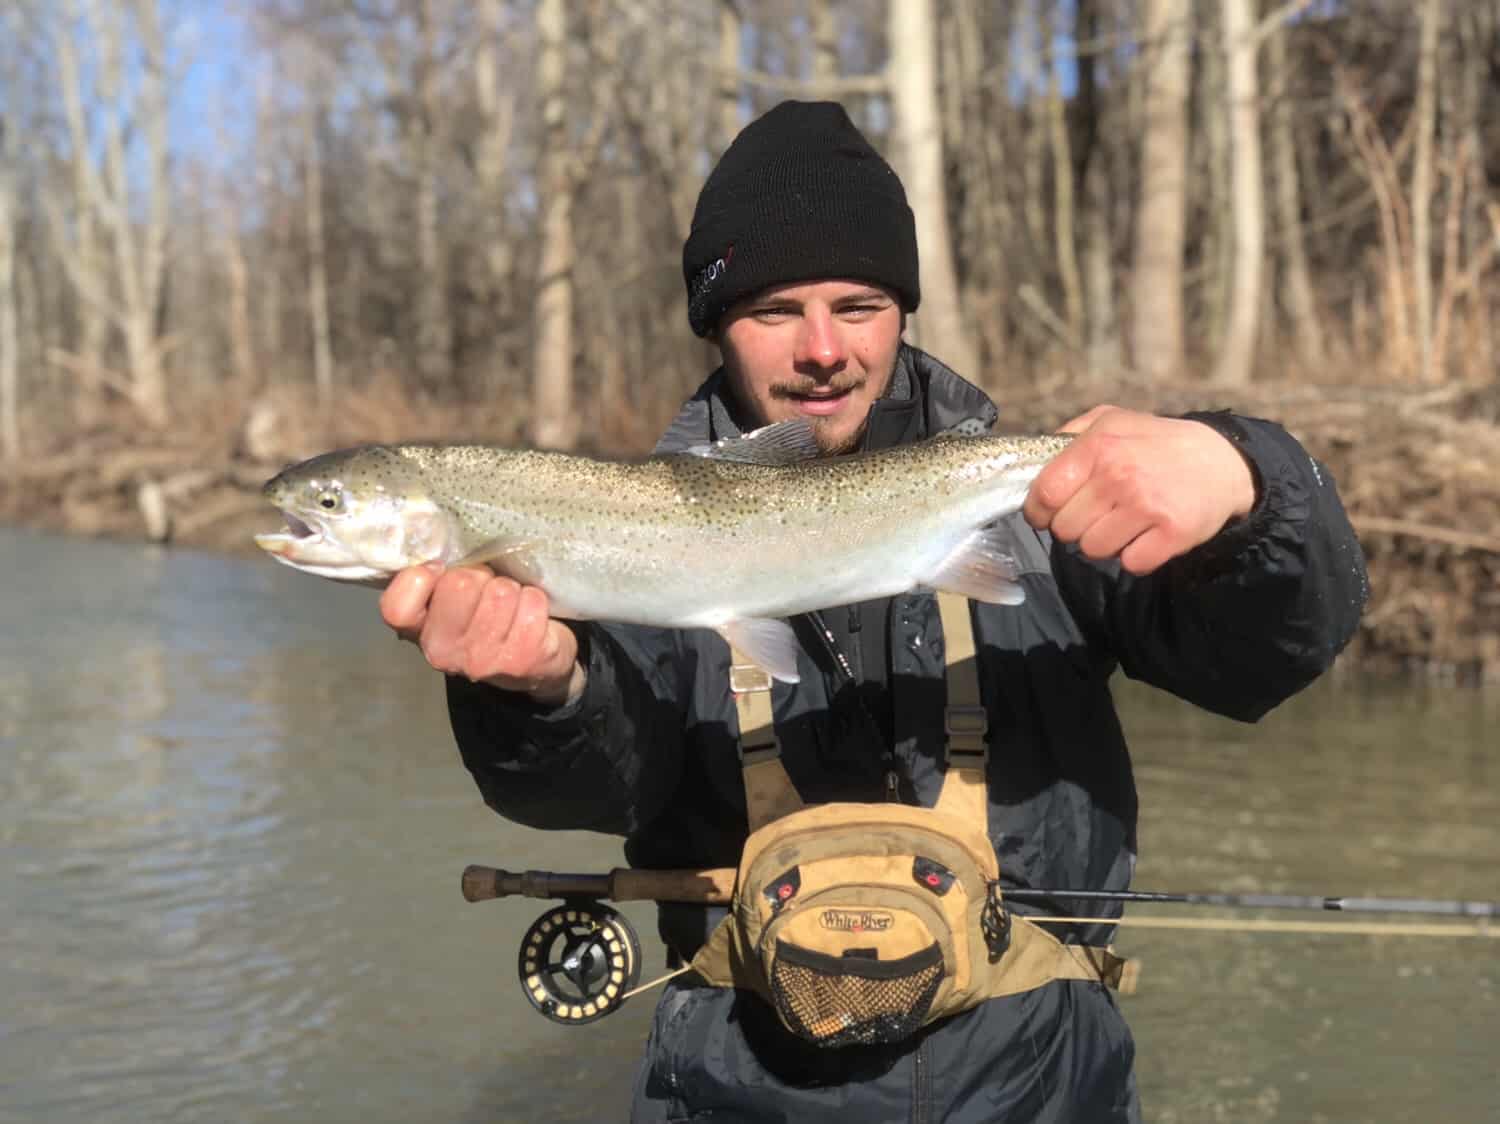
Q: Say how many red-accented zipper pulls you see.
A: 2